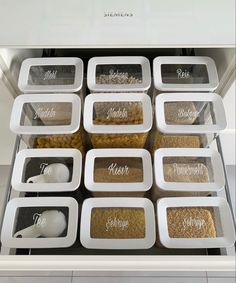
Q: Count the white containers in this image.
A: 12